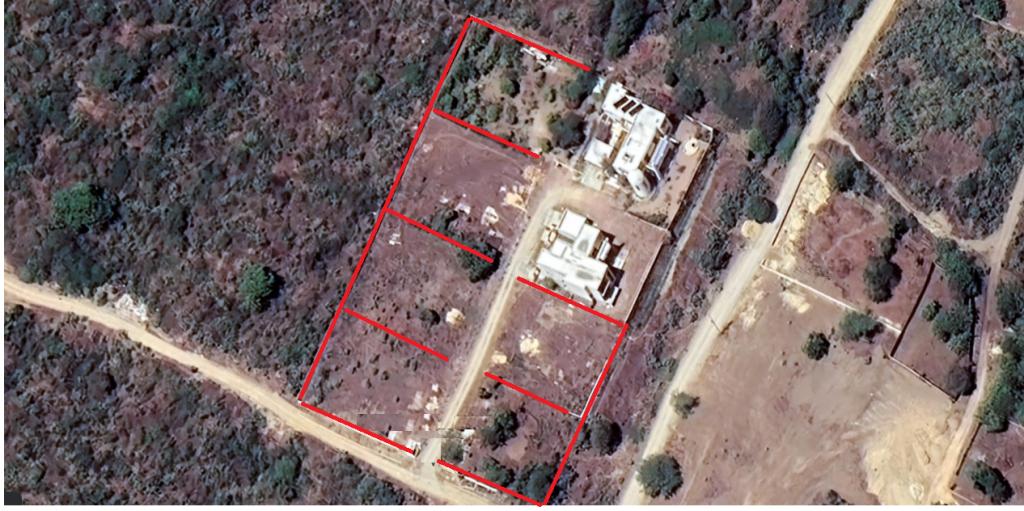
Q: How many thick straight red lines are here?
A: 10